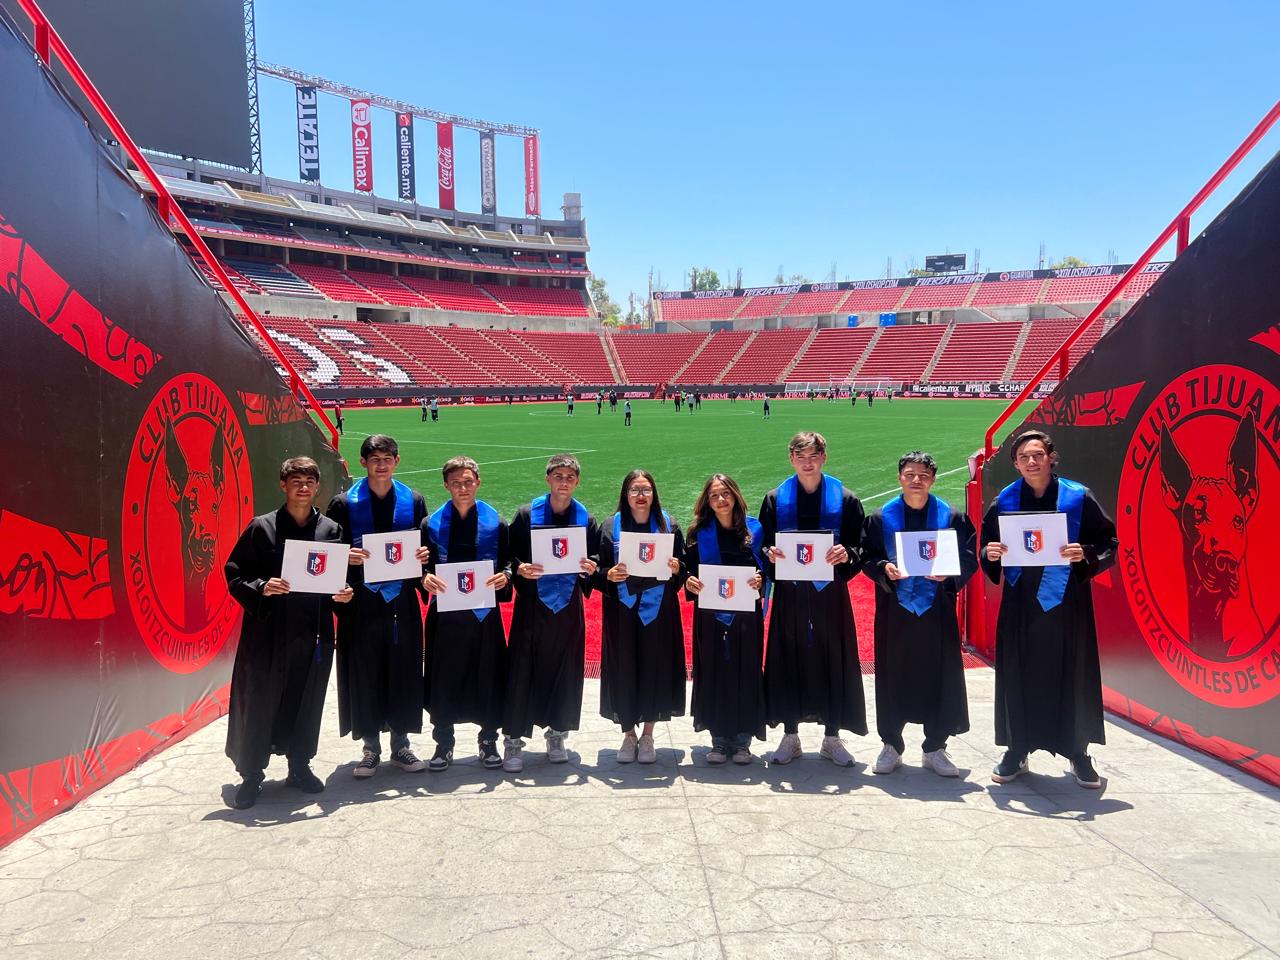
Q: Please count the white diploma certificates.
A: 9